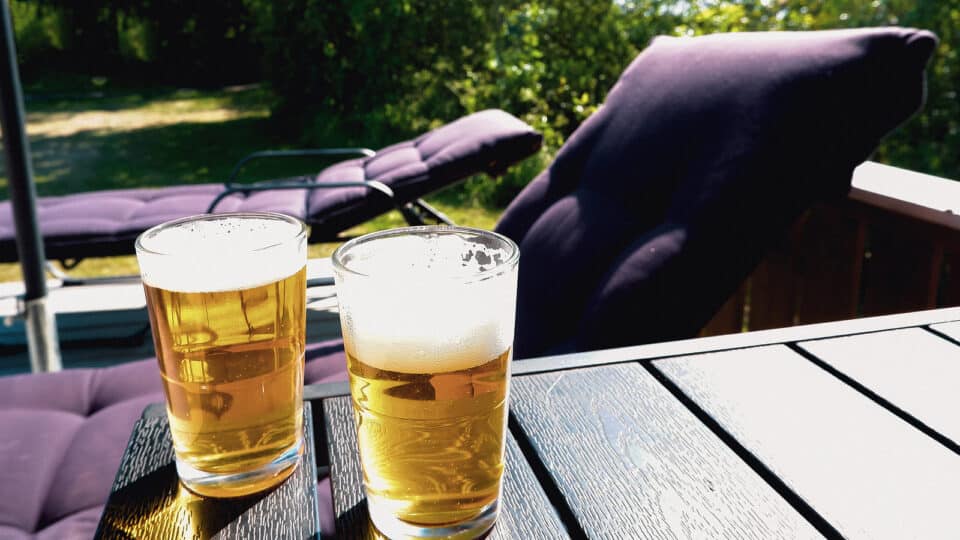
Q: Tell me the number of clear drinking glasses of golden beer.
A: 2